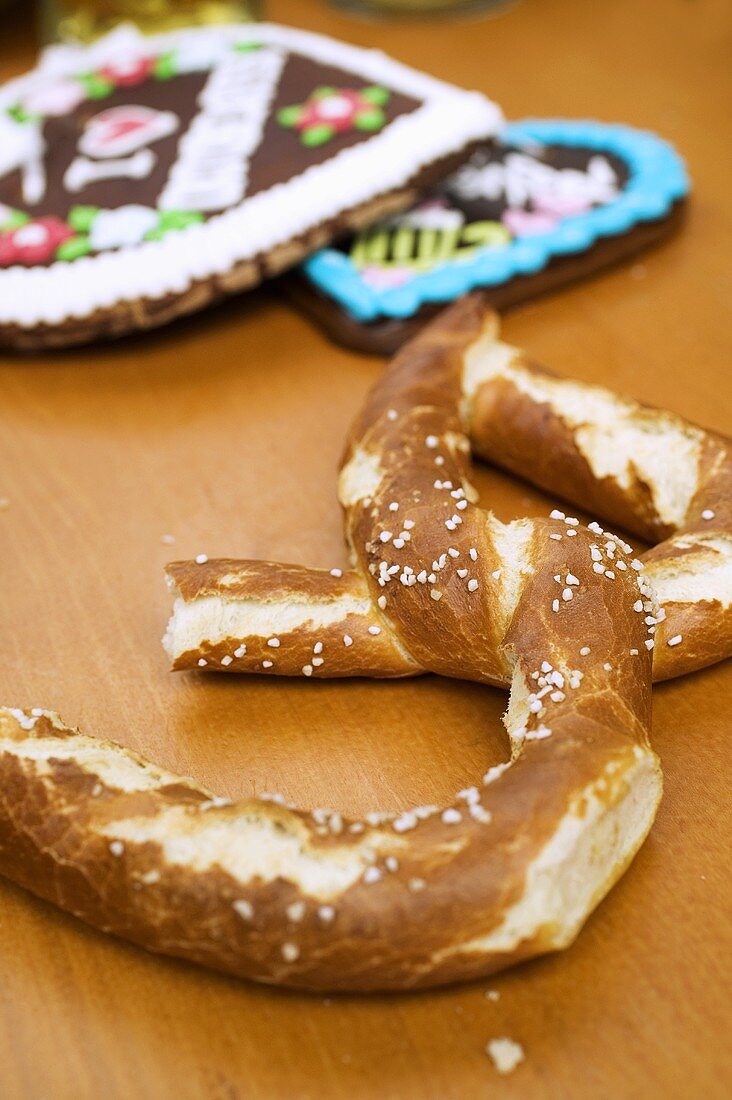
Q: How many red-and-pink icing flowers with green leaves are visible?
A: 3